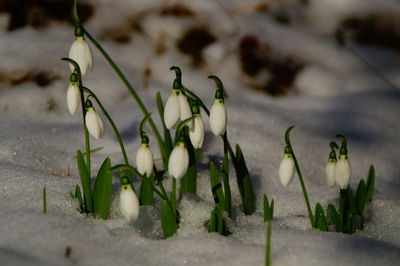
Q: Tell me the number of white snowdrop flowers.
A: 12